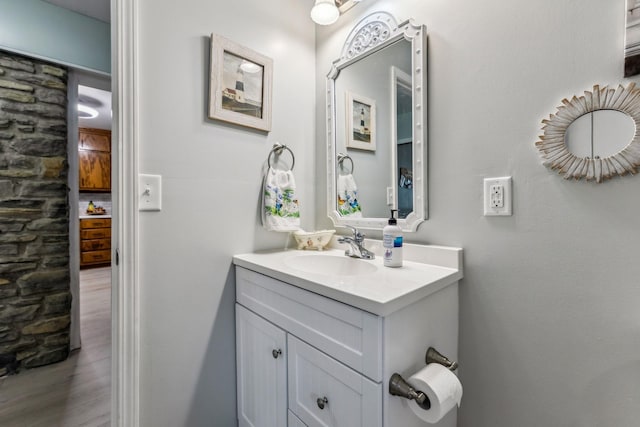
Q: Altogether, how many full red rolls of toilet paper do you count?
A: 0